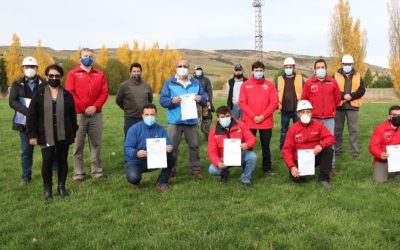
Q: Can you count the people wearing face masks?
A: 15